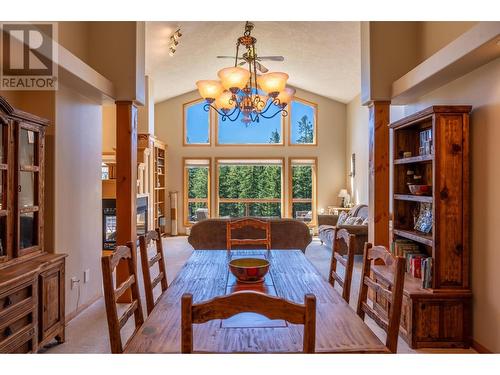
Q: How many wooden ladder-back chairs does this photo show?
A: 6